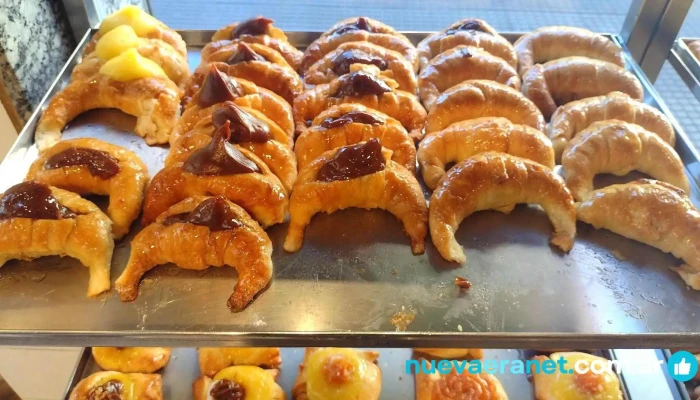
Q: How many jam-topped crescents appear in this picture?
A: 14